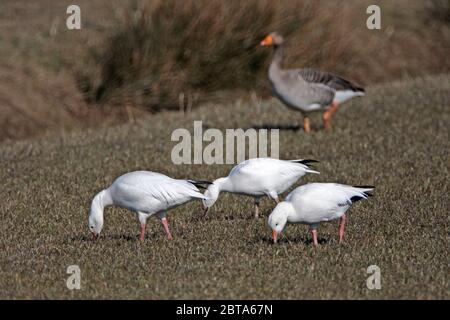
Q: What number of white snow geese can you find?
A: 3